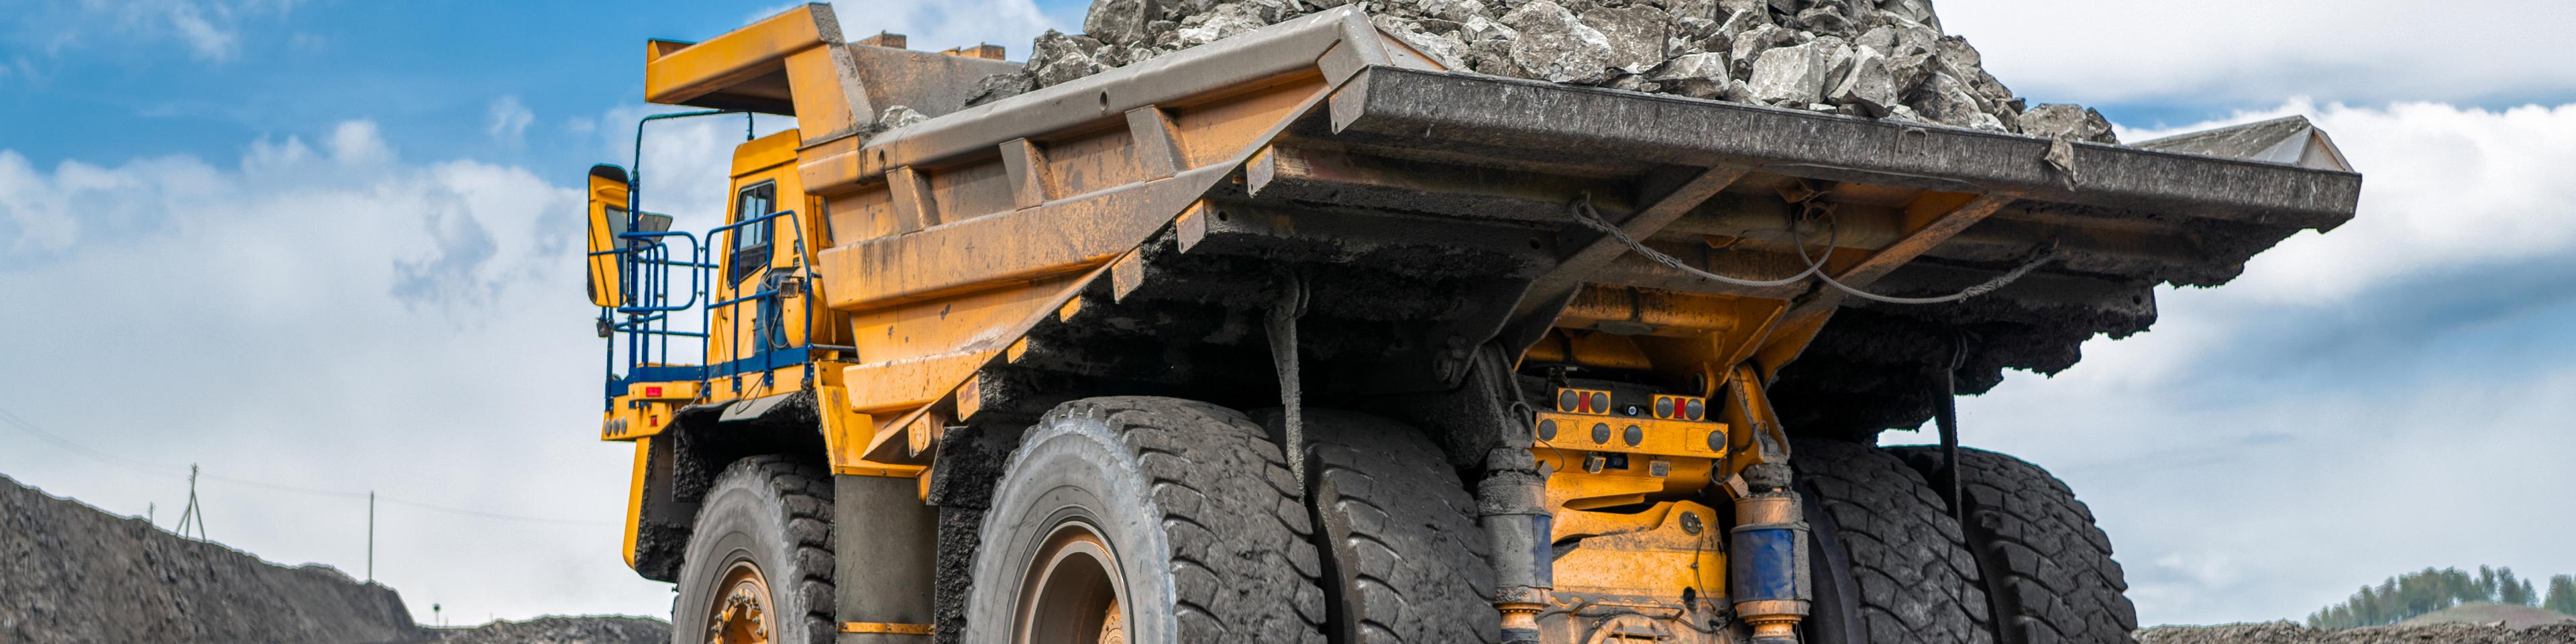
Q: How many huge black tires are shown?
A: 5